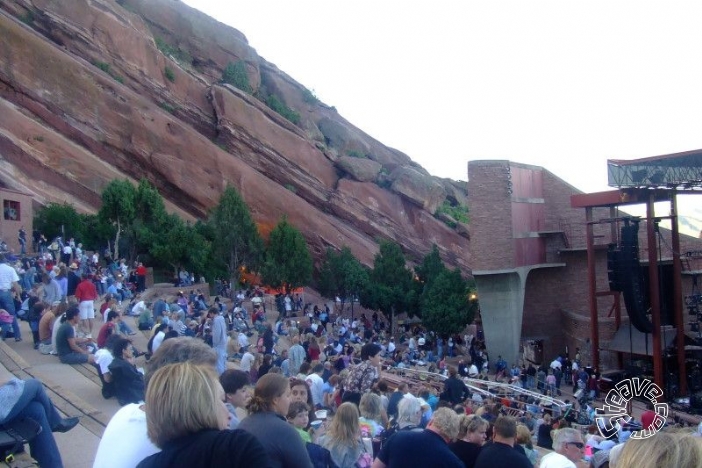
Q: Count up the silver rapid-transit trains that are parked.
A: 0